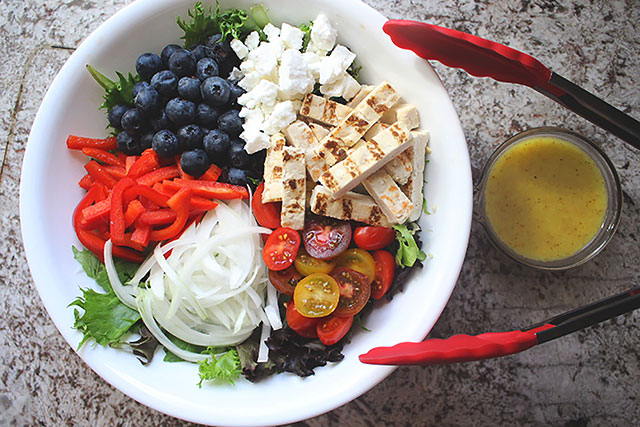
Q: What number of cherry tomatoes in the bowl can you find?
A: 12